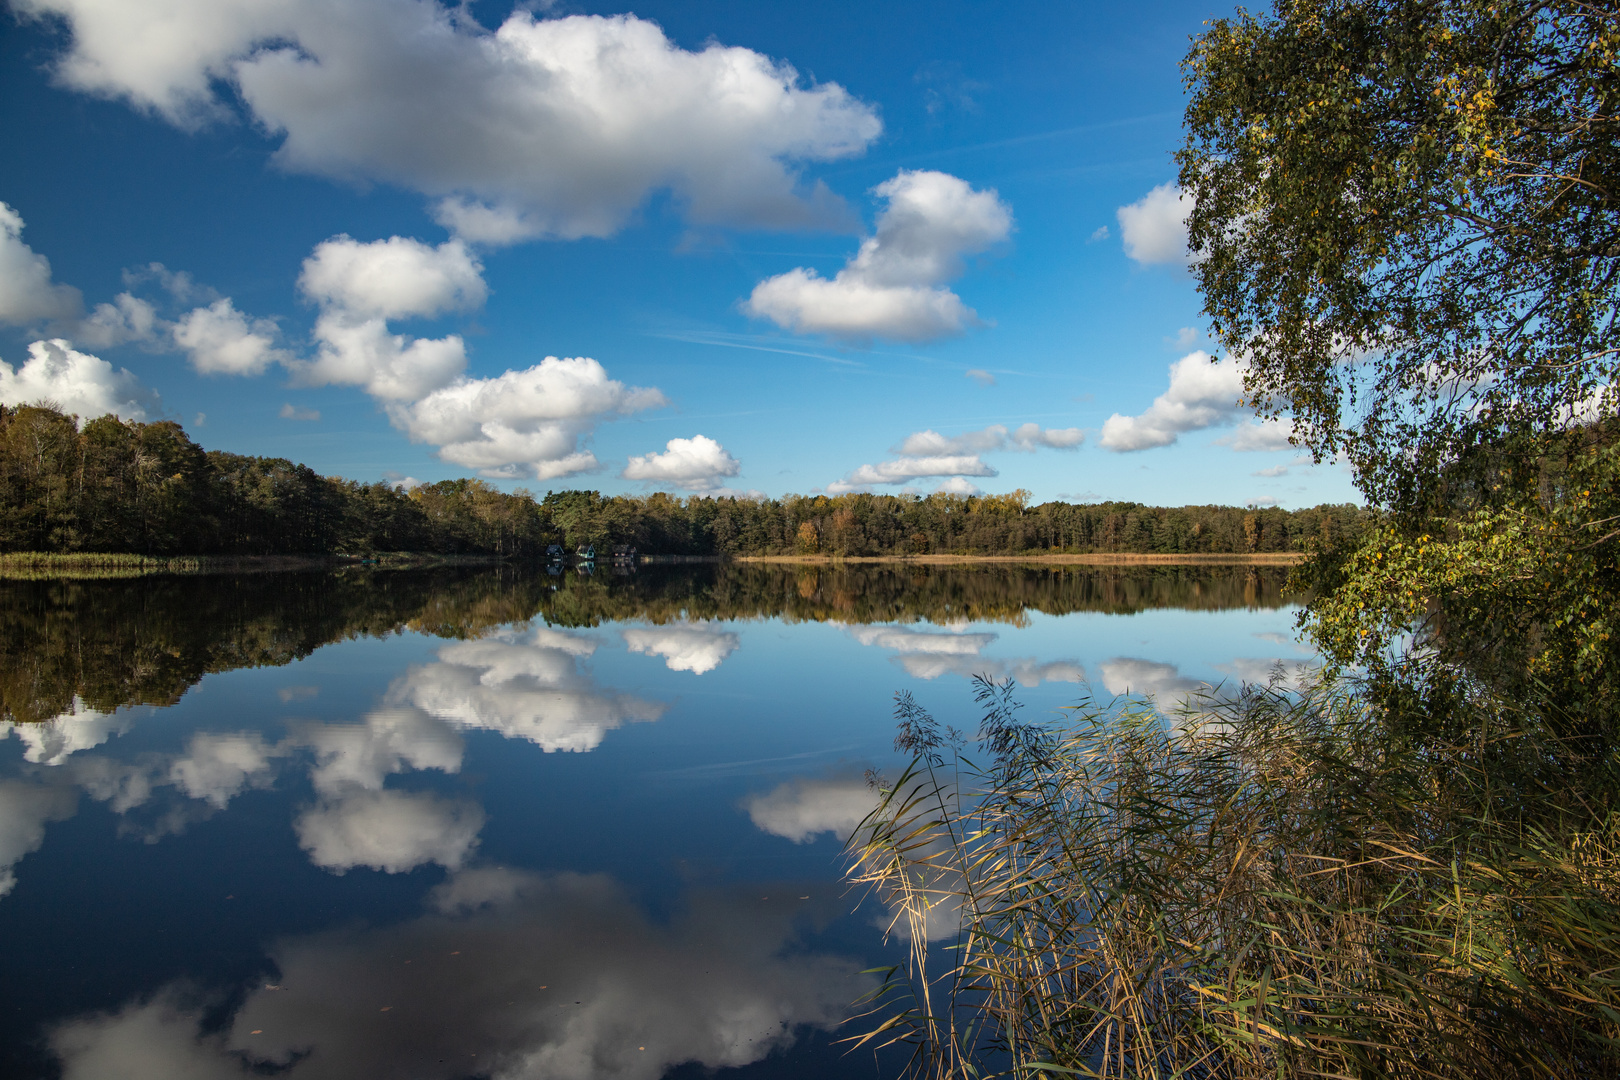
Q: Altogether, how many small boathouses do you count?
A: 3